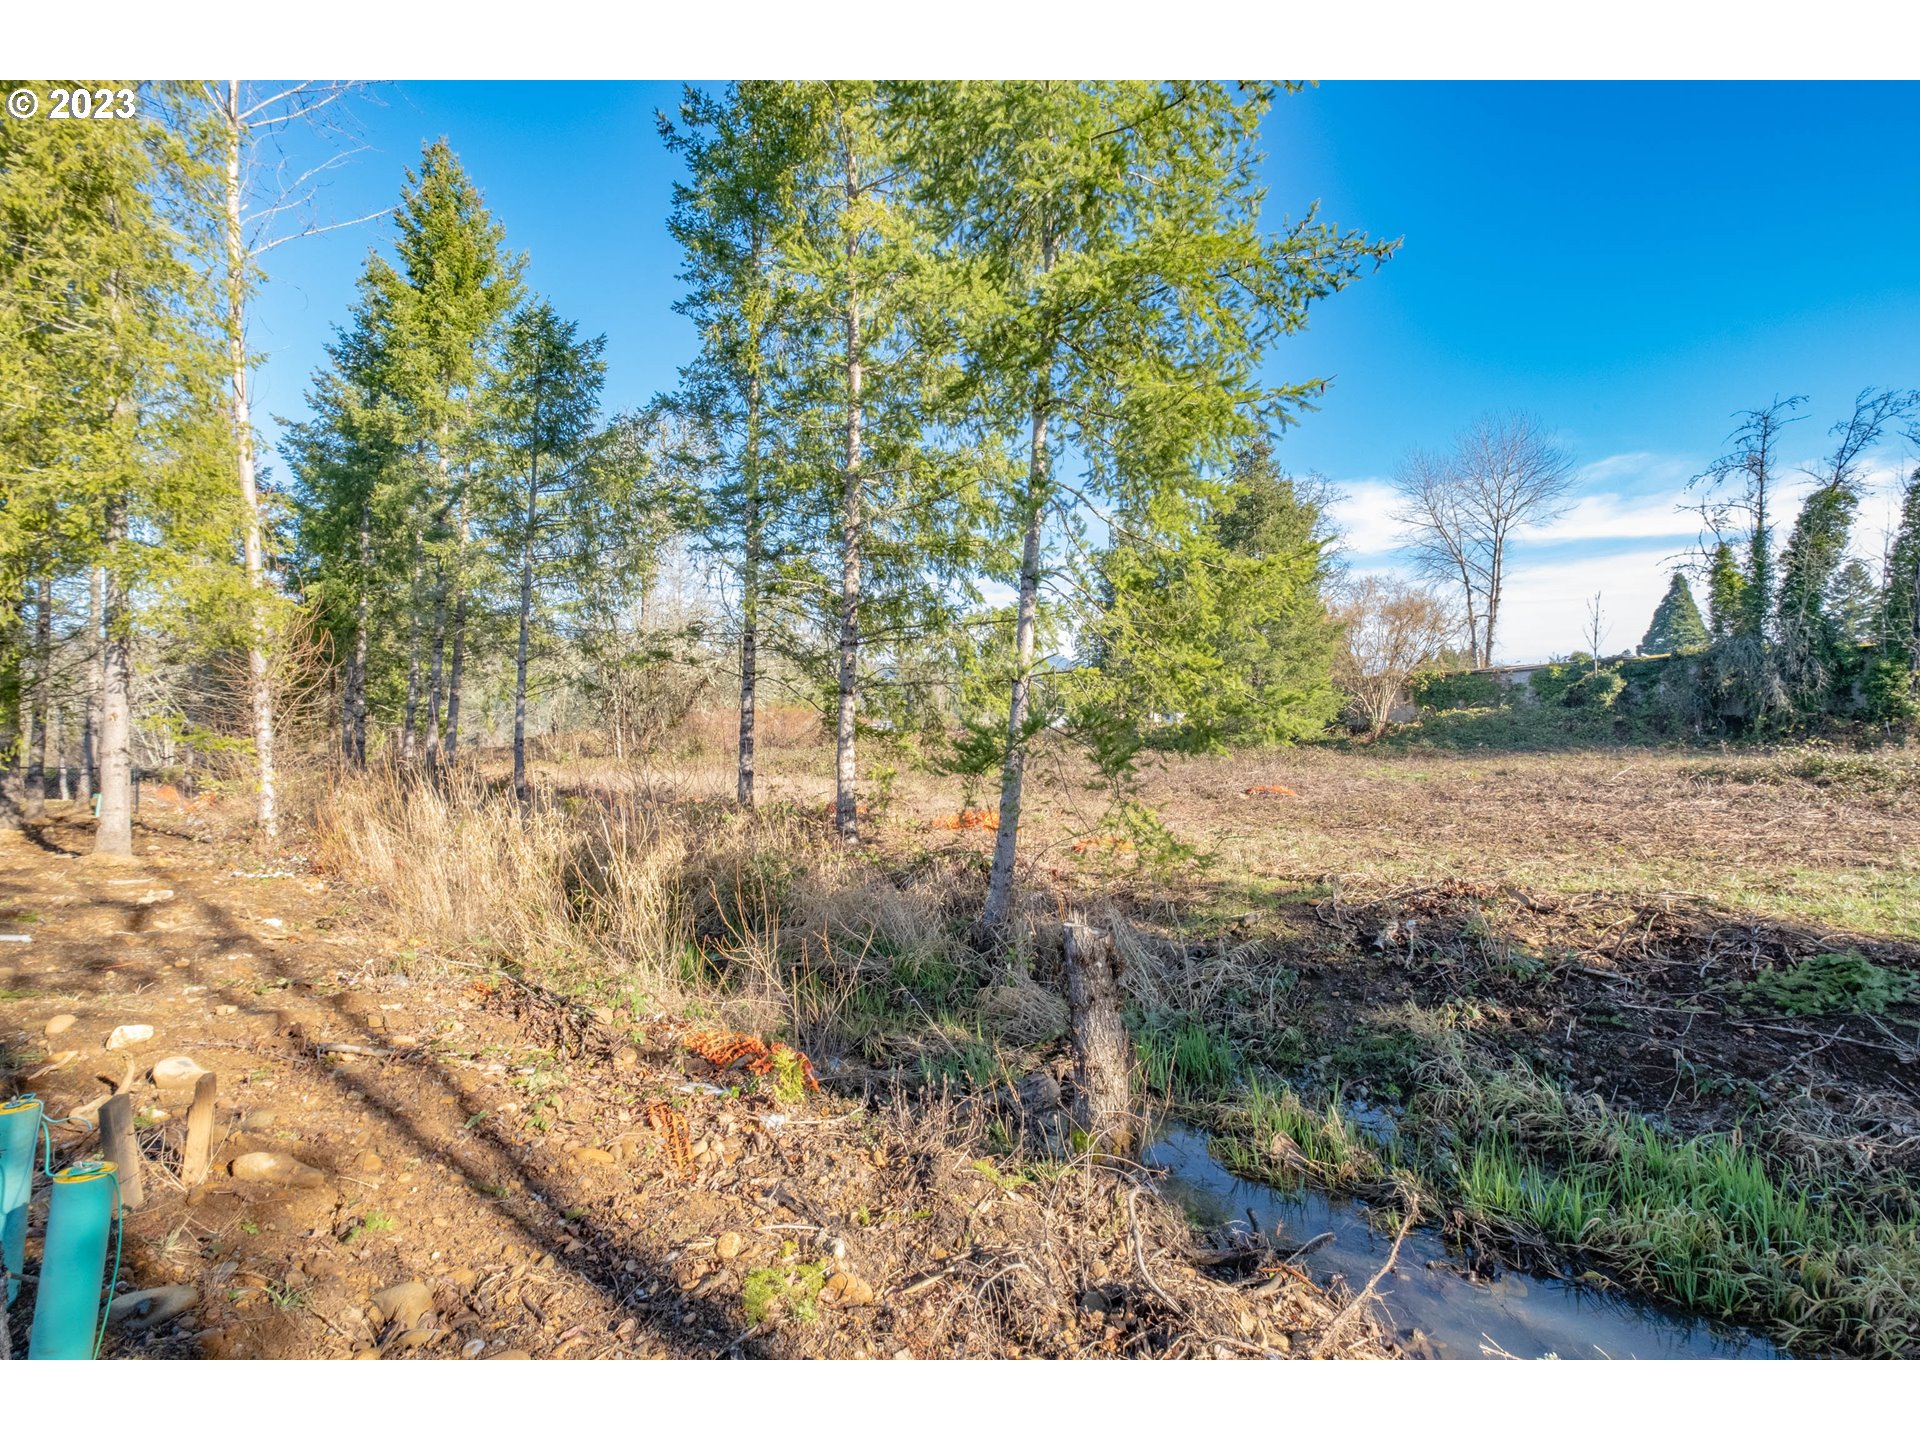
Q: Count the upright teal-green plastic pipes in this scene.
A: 2